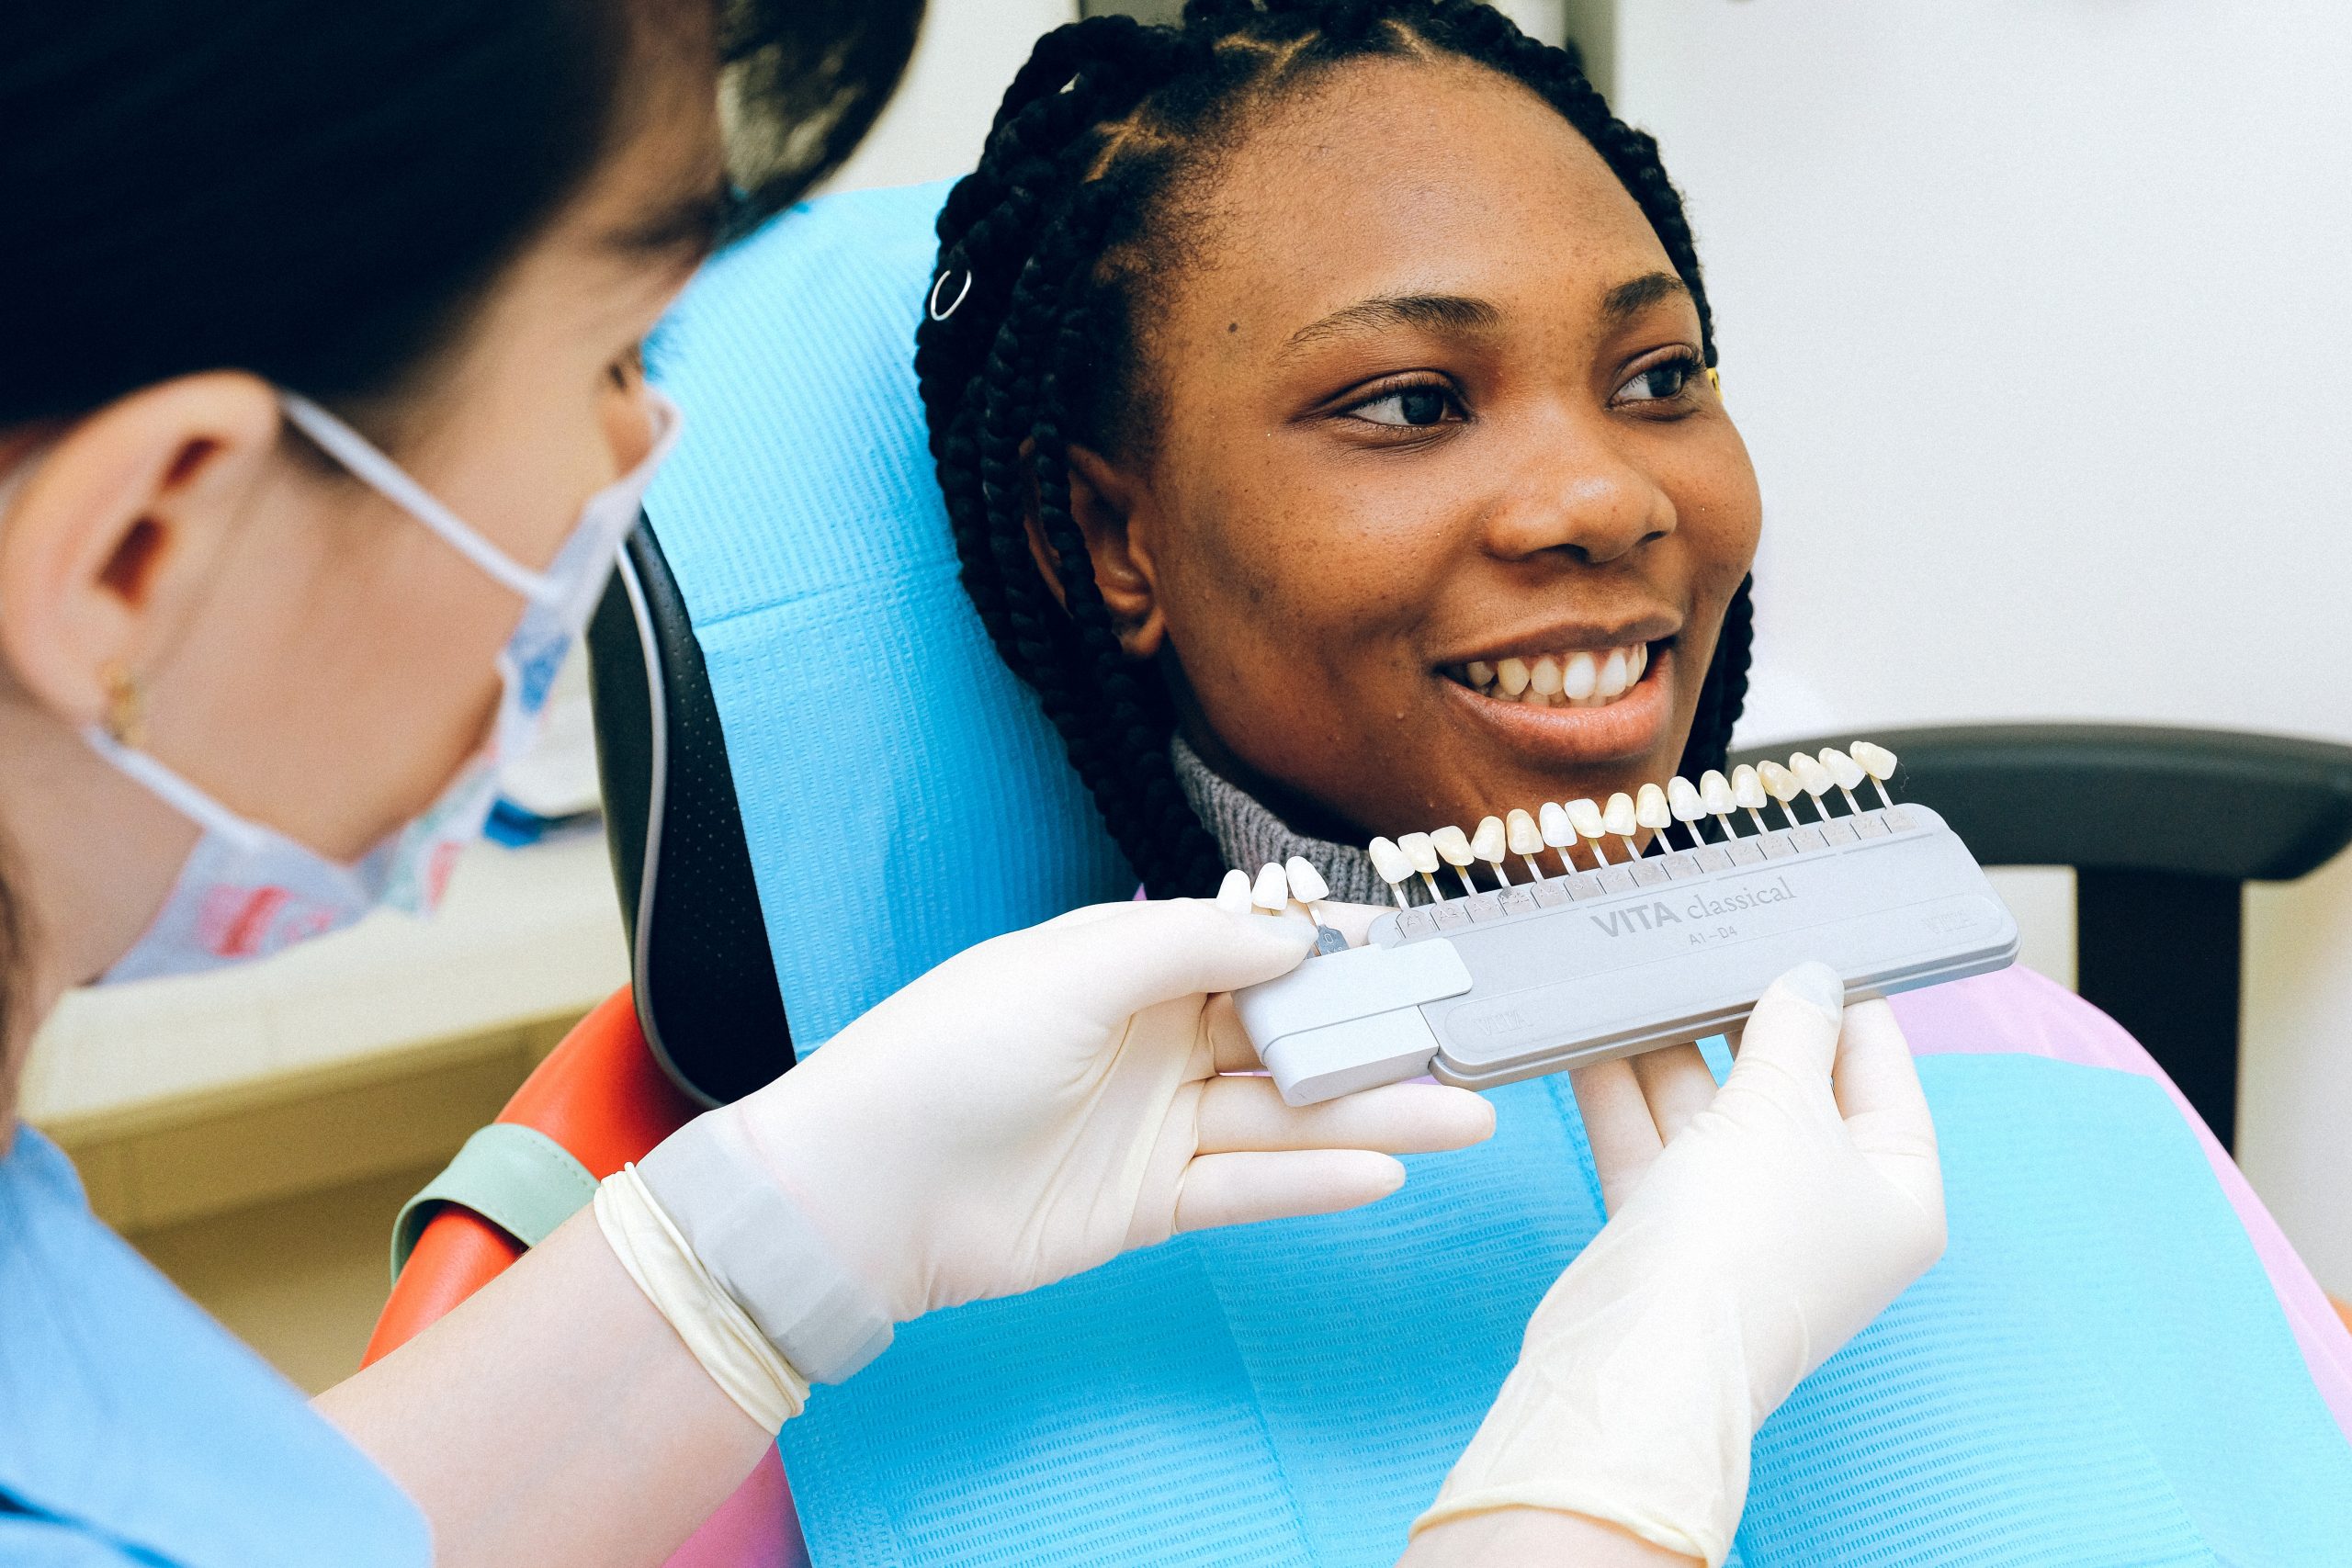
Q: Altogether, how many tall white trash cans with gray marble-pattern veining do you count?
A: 0